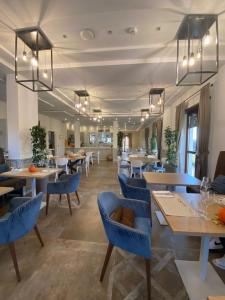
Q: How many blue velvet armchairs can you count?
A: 4